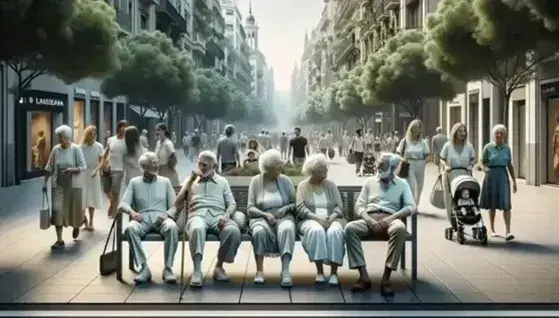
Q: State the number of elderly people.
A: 7